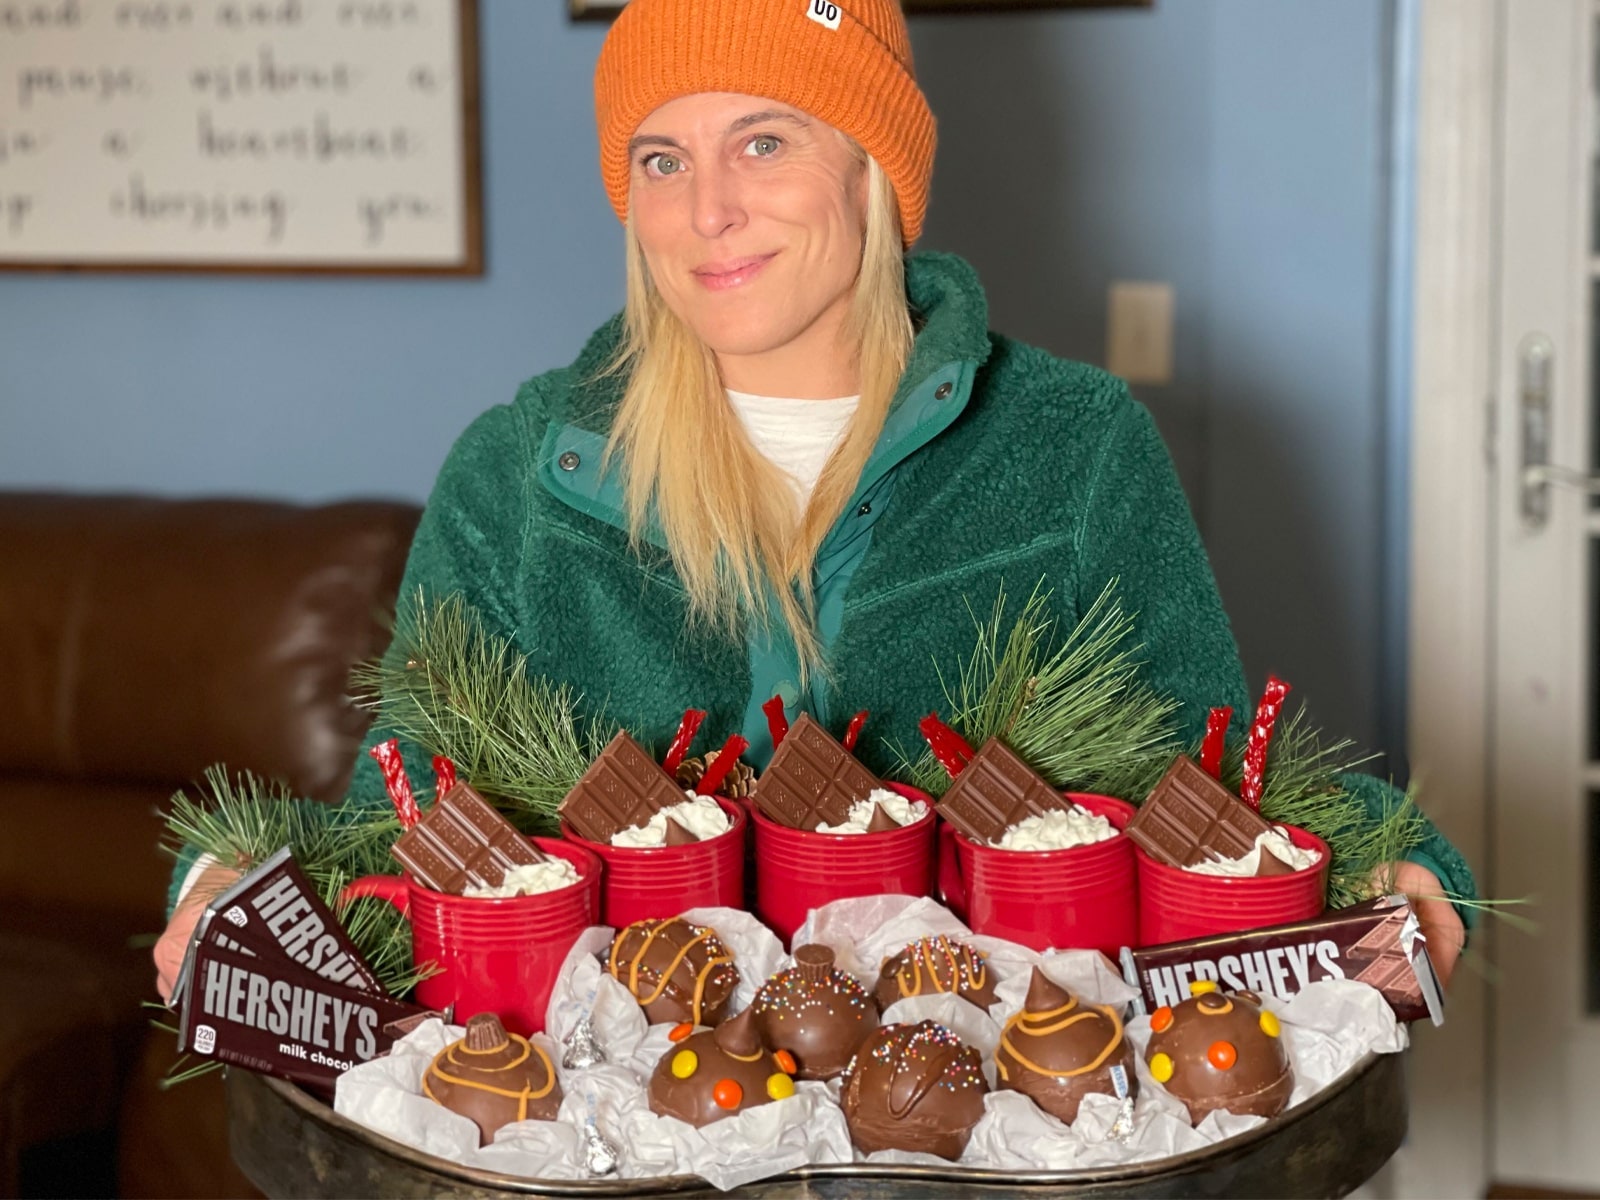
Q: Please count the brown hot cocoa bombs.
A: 8